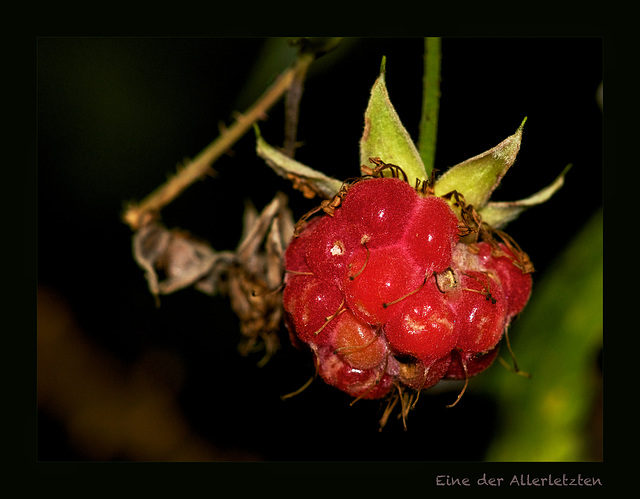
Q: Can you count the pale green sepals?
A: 4